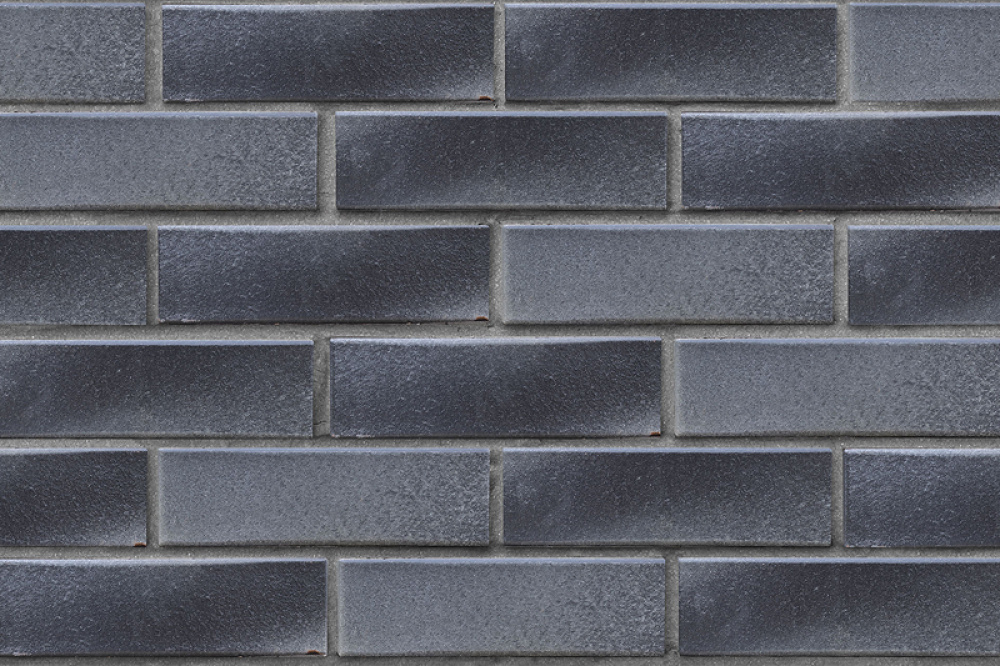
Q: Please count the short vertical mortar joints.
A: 15